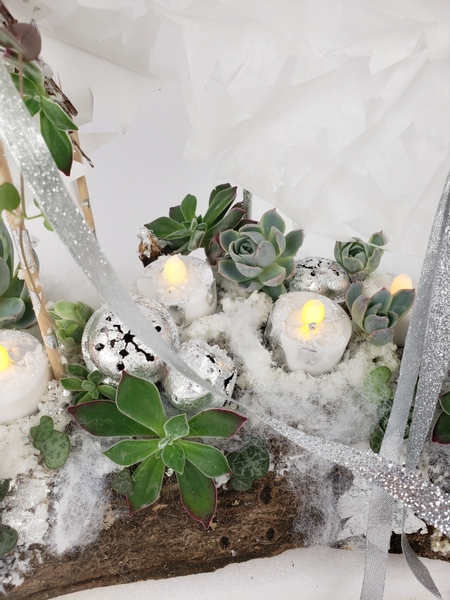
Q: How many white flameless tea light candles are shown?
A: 4